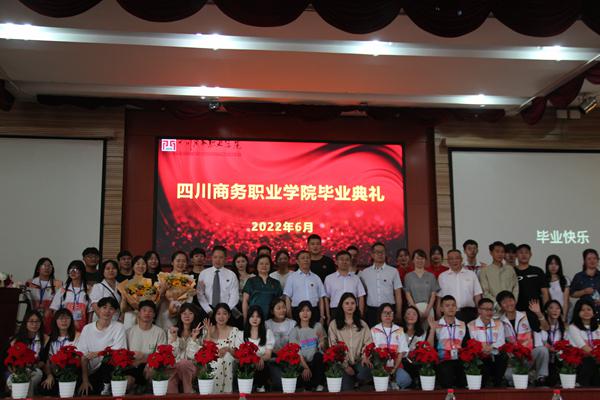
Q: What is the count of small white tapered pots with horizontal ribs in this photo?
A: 13